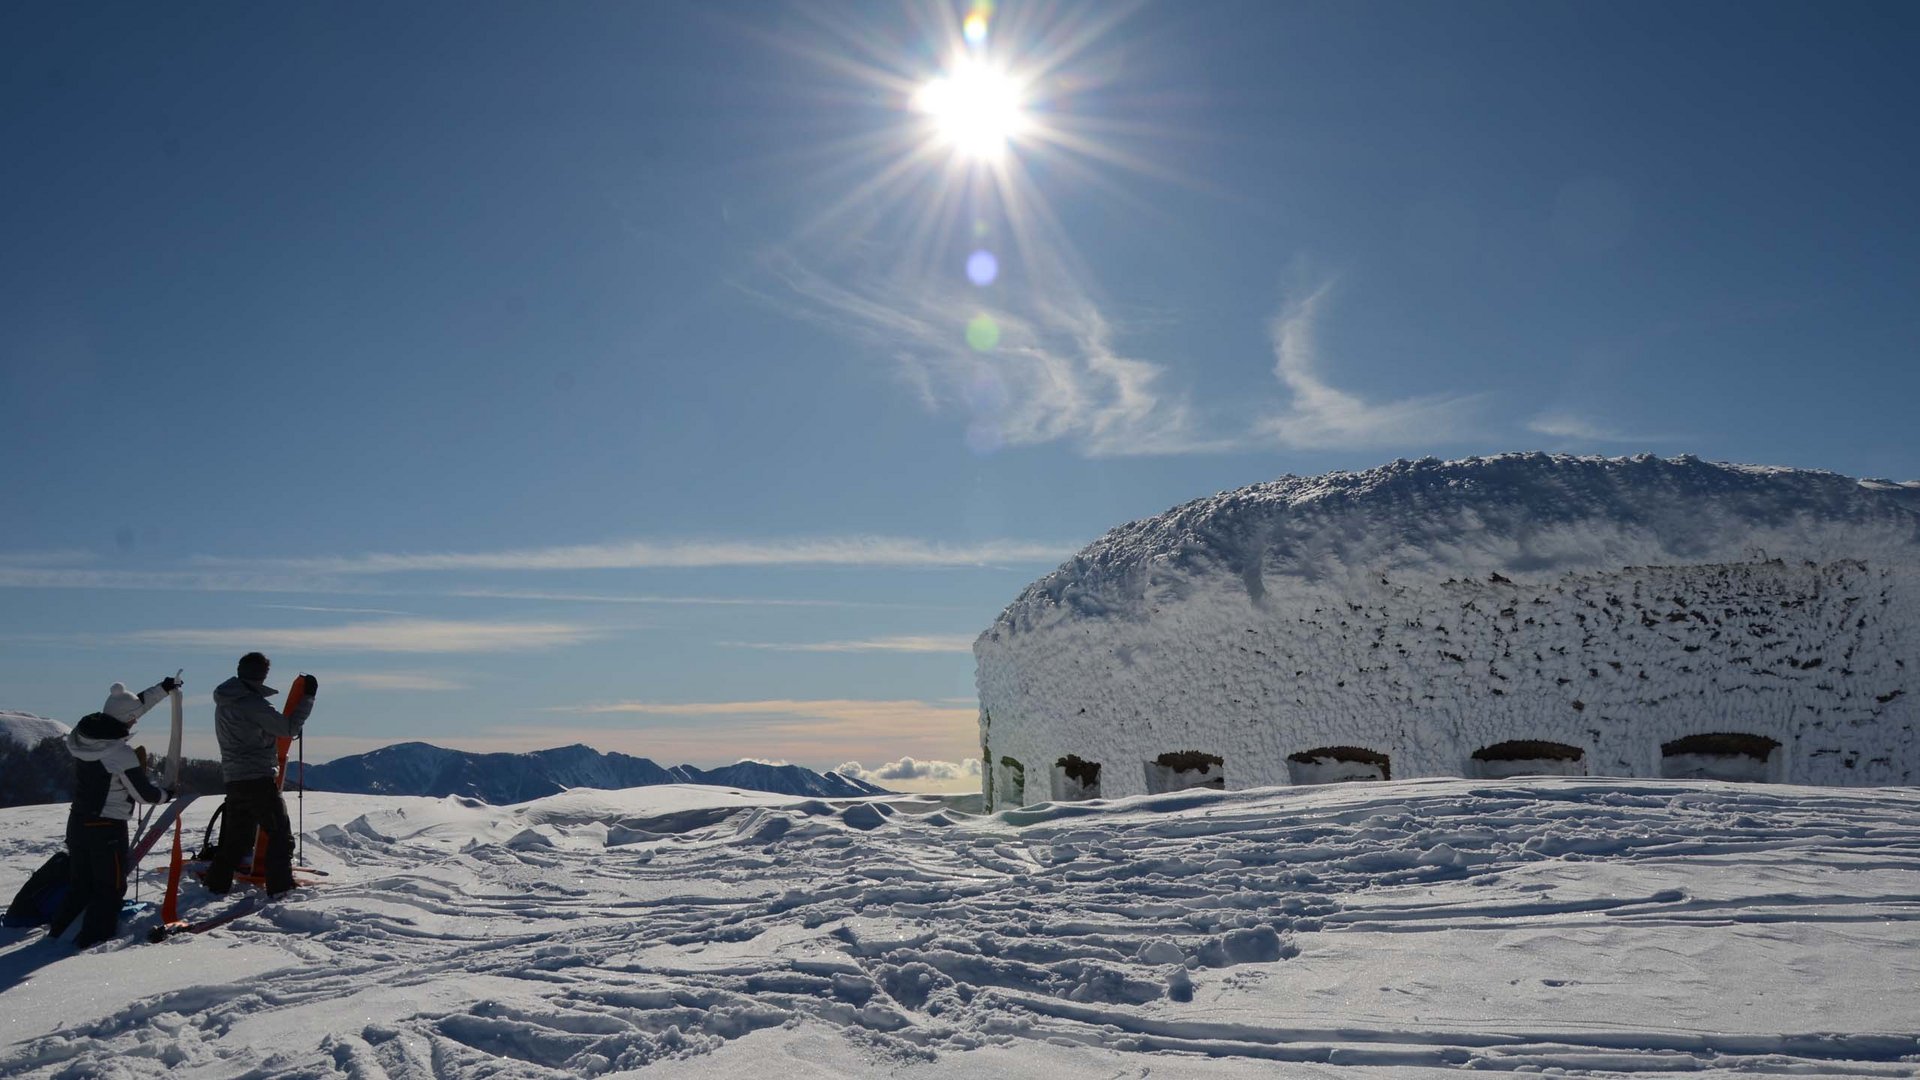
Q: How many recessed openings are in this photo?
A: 6